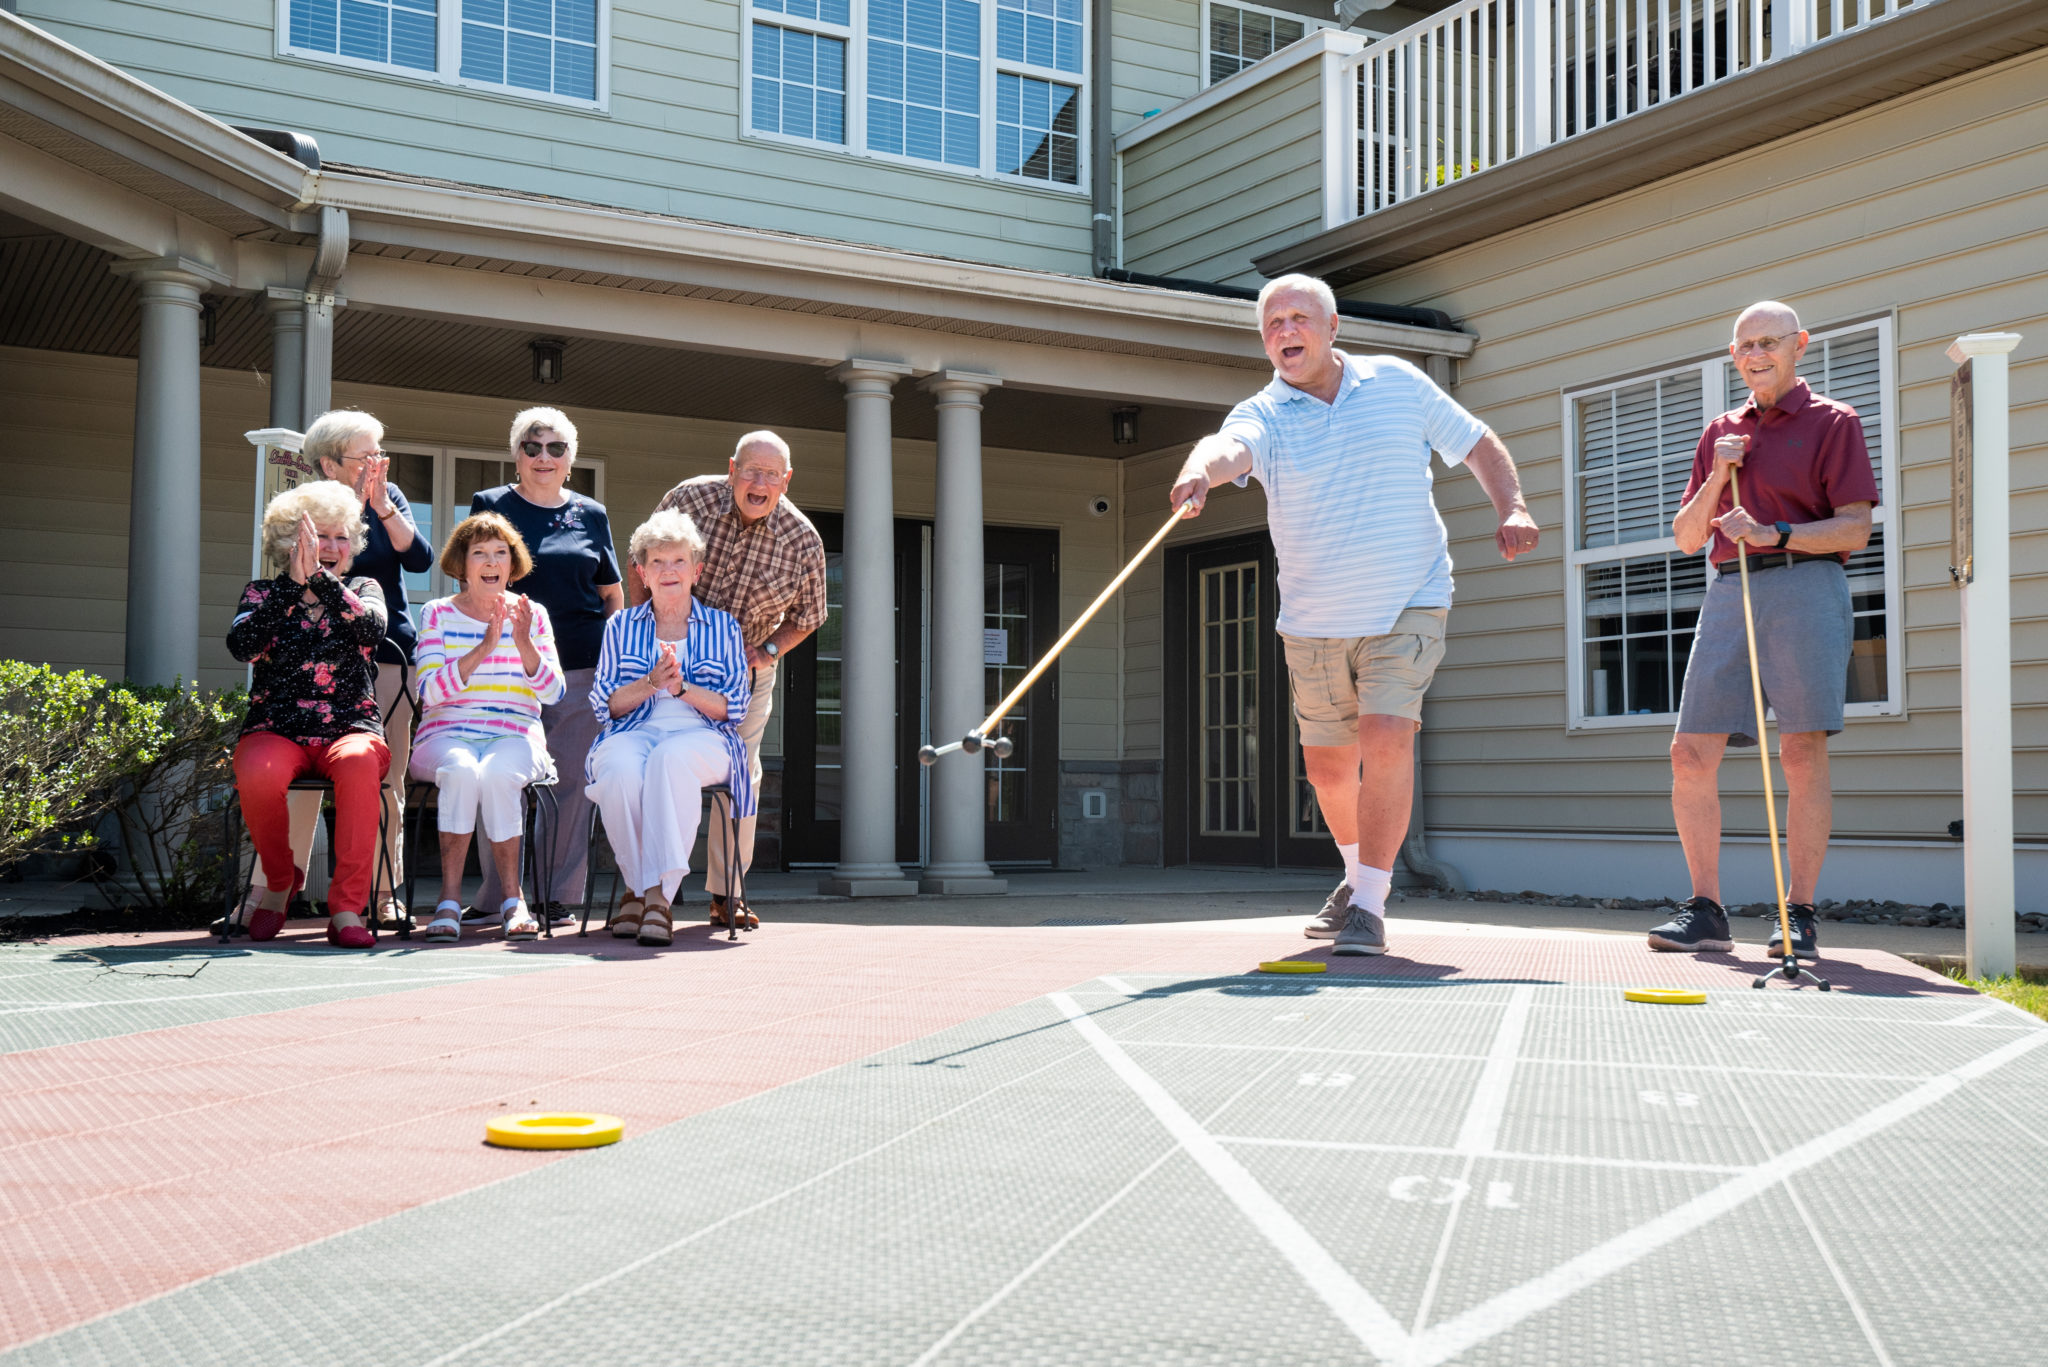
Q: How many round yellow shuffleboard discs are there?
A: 3